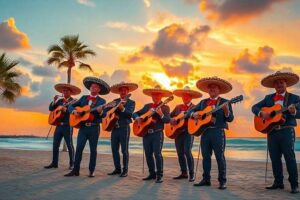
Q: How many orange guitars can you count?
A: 7